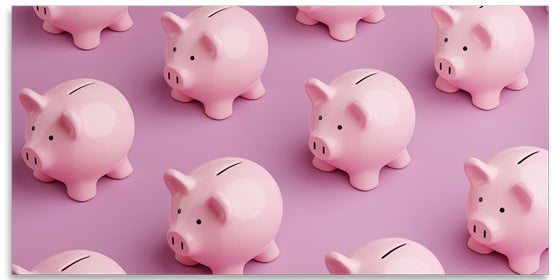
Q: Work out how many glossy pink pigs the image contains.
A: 10